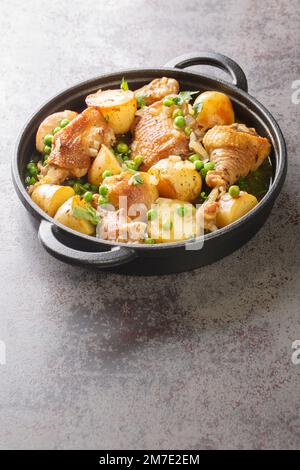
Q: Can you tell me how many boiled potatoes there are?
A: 9